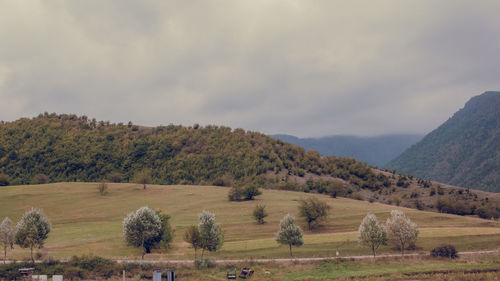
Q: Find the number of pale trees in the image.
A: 7